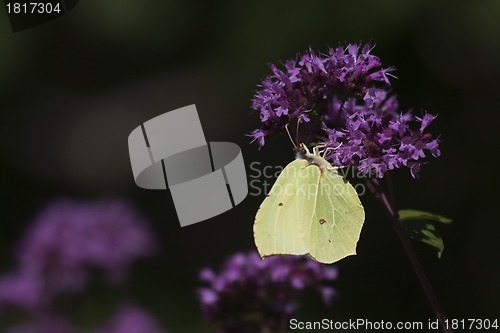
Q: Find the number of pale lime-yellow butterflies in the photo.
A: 1